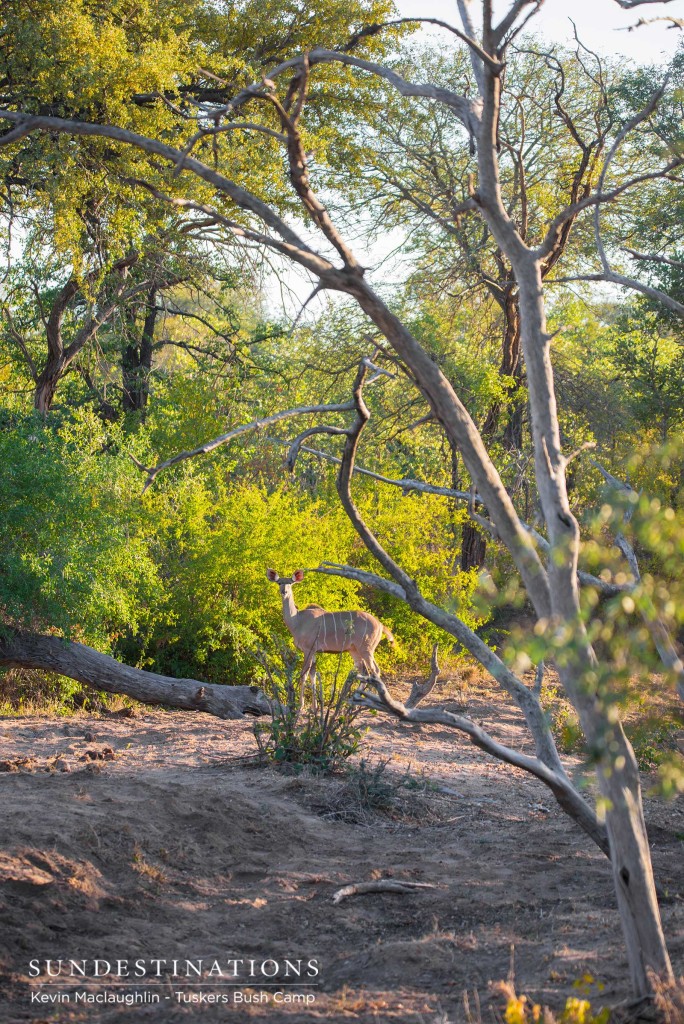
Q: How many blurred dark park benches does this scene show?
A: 0